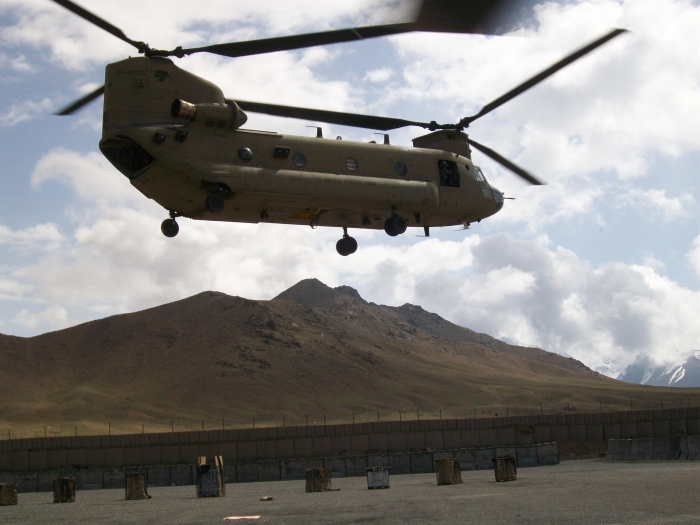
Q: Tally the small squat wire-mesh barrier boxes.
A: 8